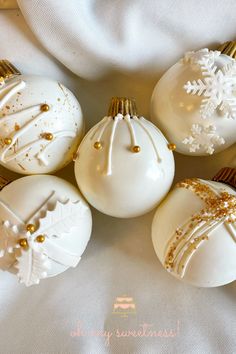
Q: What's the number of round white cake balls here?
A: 5